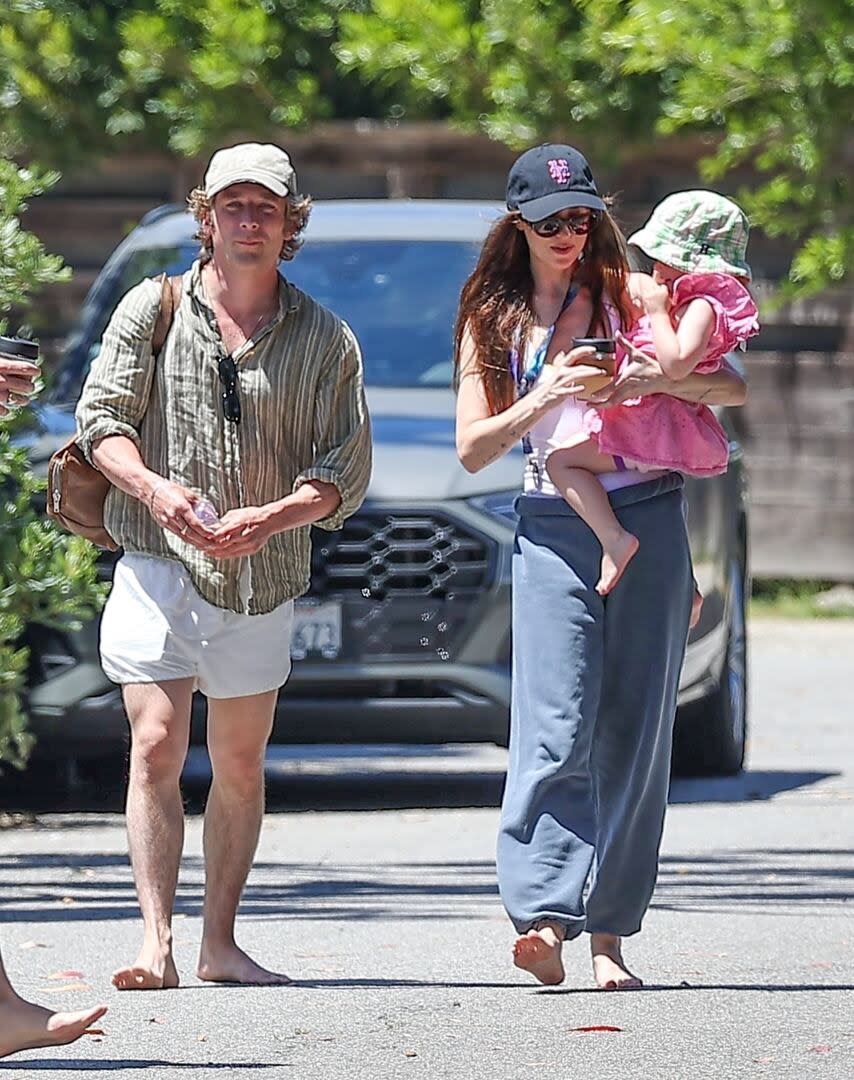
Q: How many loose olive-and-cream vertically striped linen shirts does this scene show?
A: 1